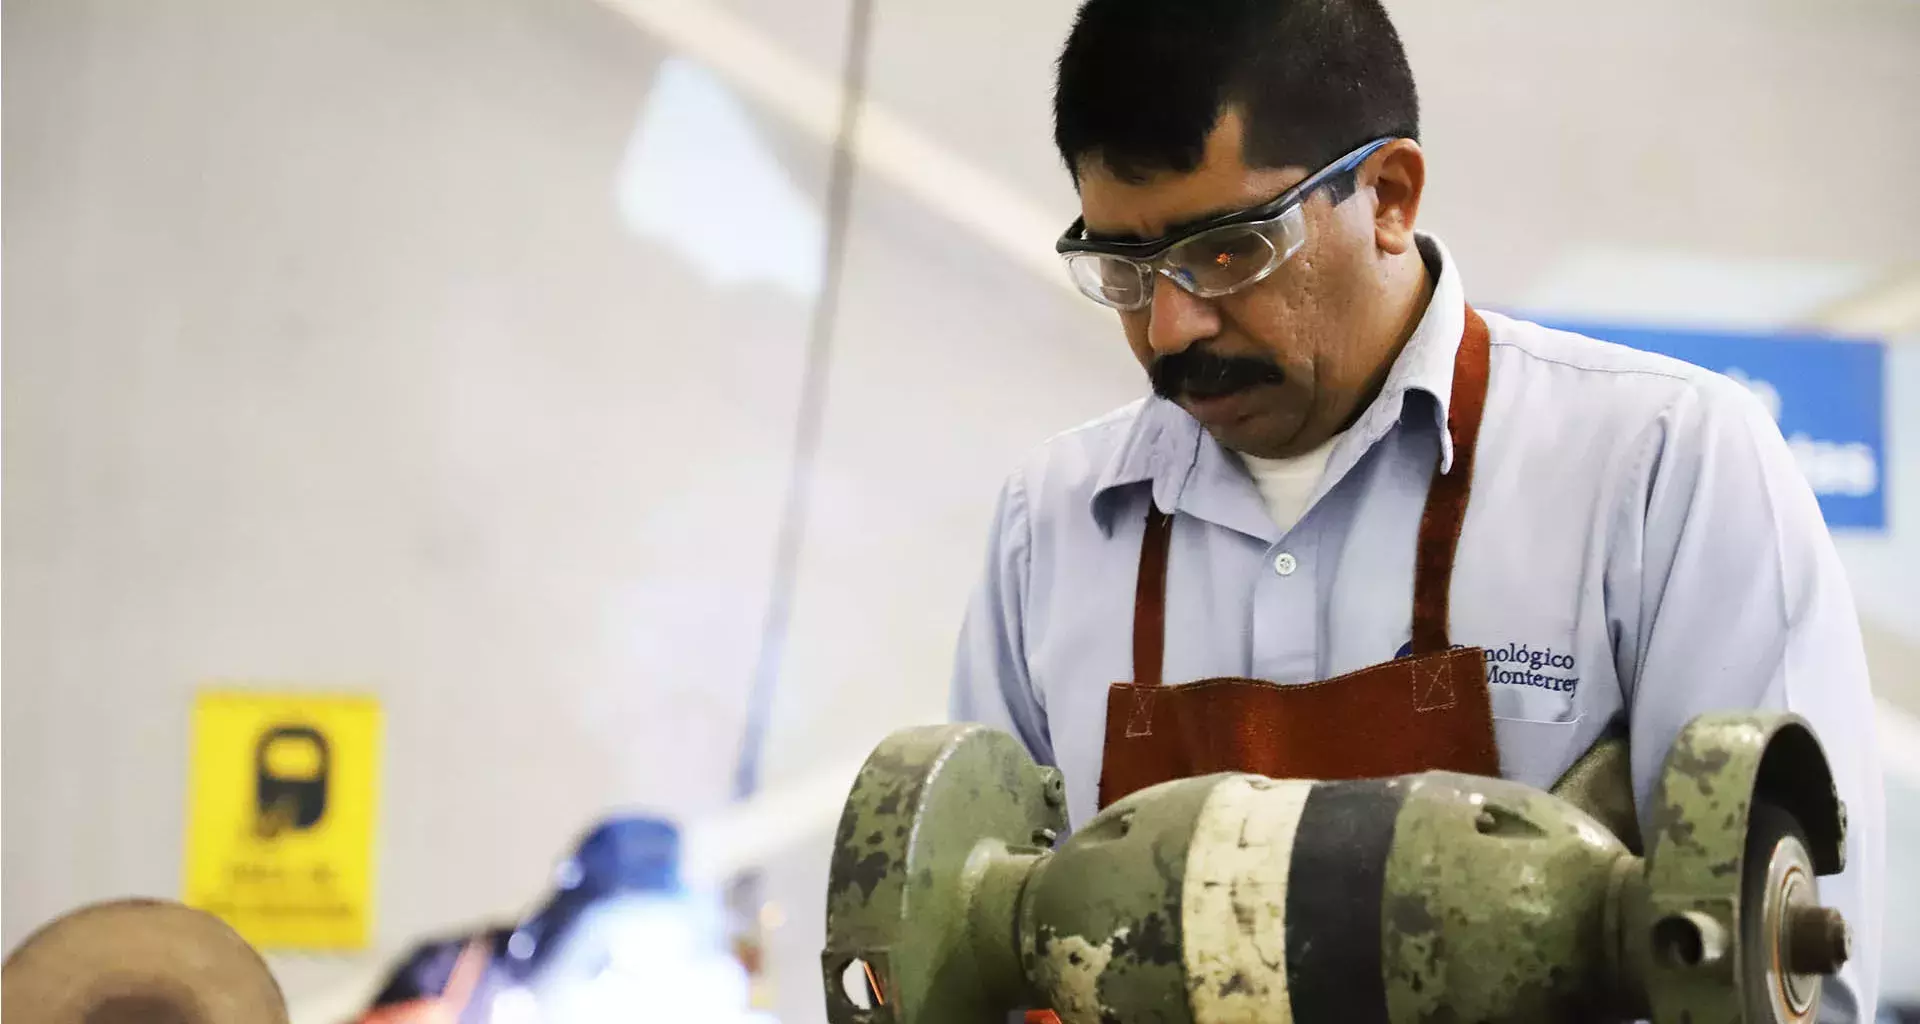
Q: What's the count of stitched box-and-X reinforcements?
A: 2